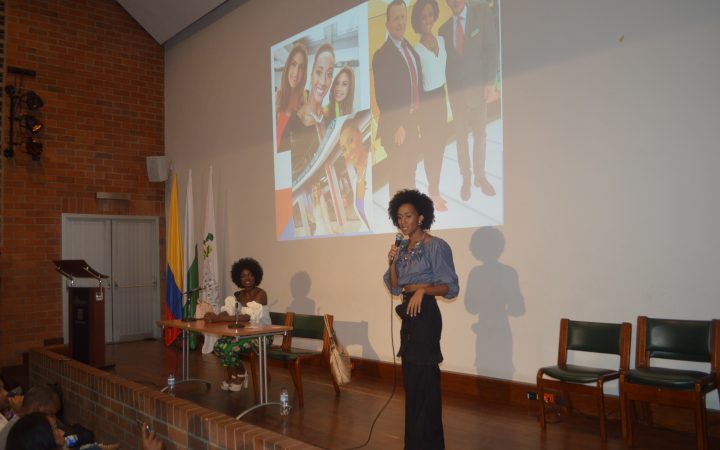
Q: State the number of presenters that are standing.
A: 1